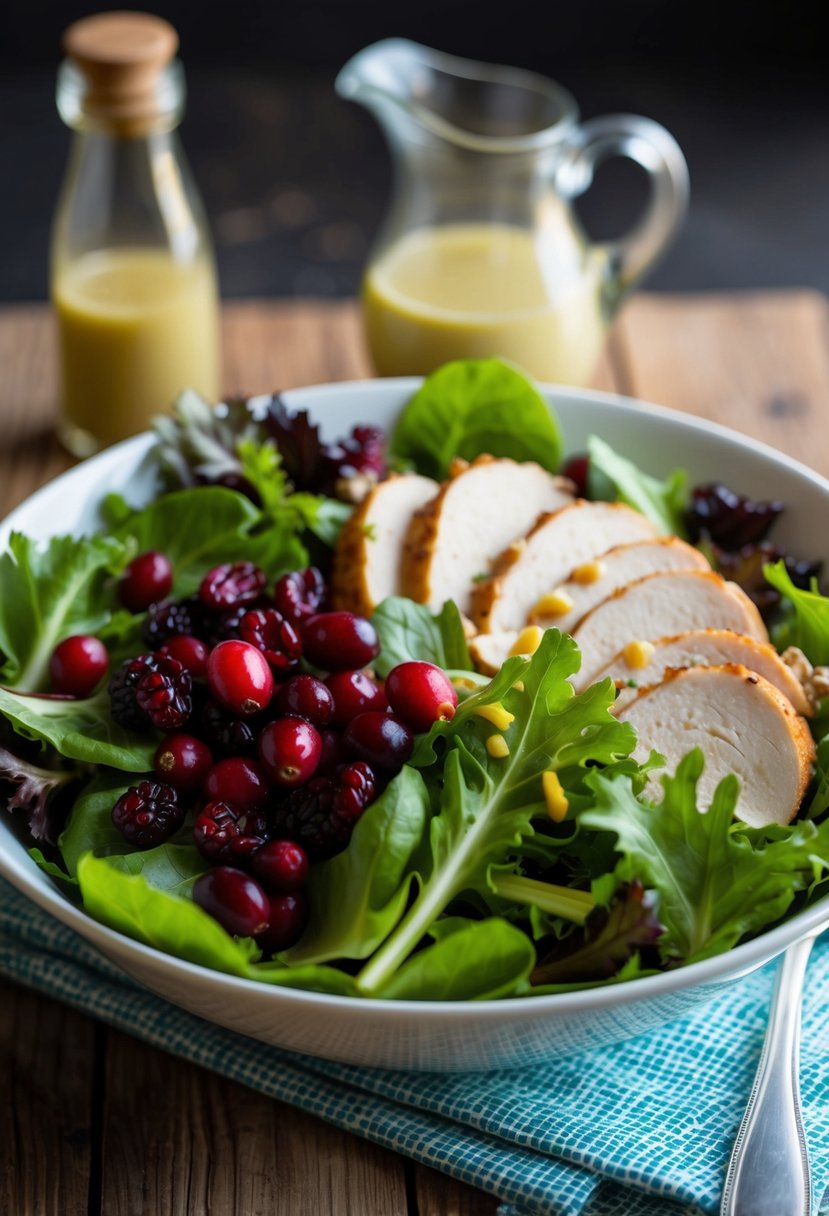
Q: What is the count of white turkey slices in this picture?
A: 7